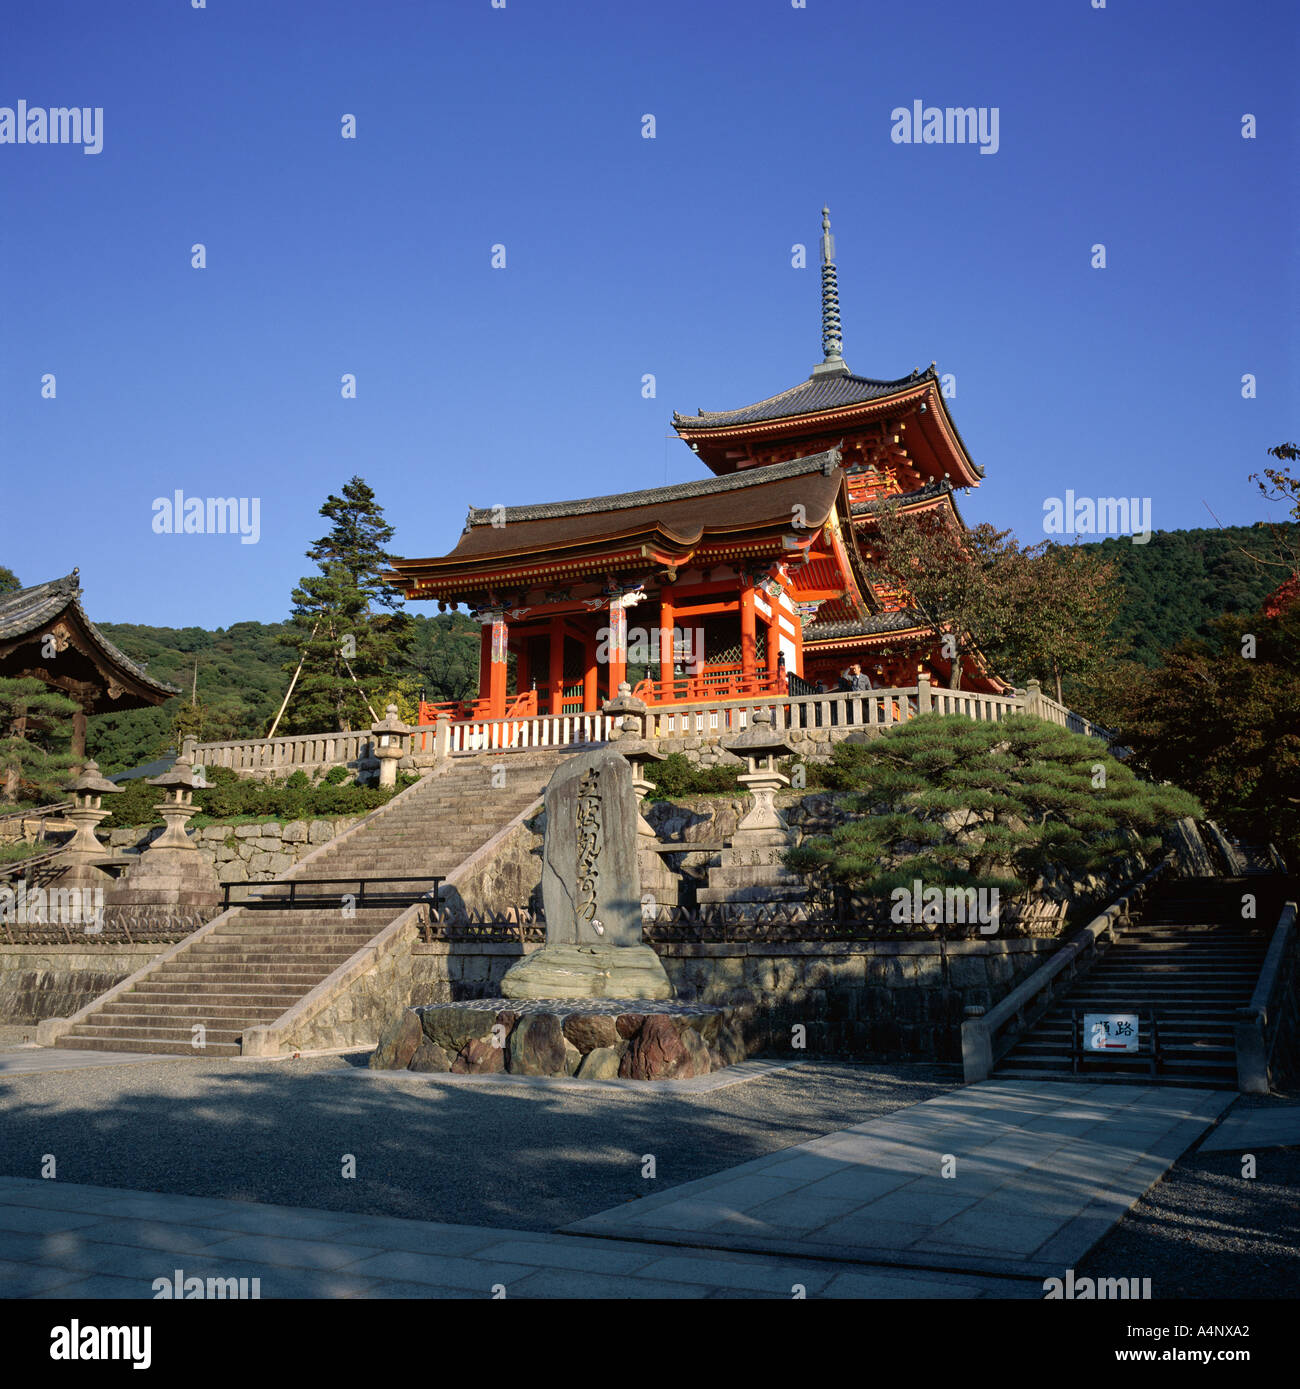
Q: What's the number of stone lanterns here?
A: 6